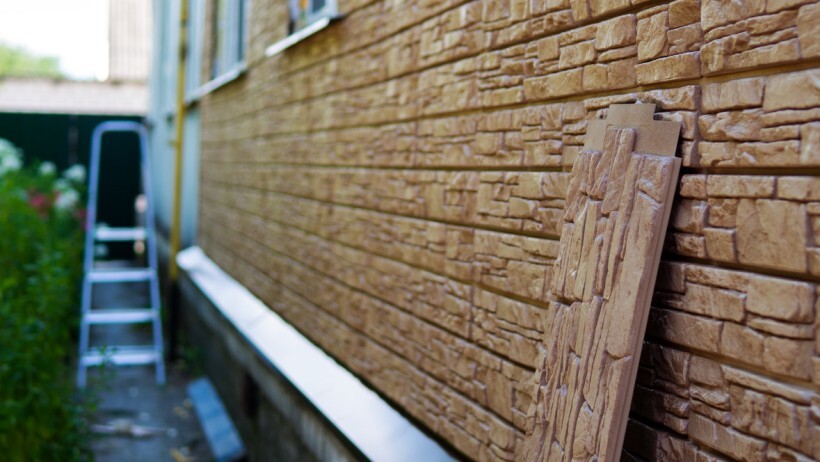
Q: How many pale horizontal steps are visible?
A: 4